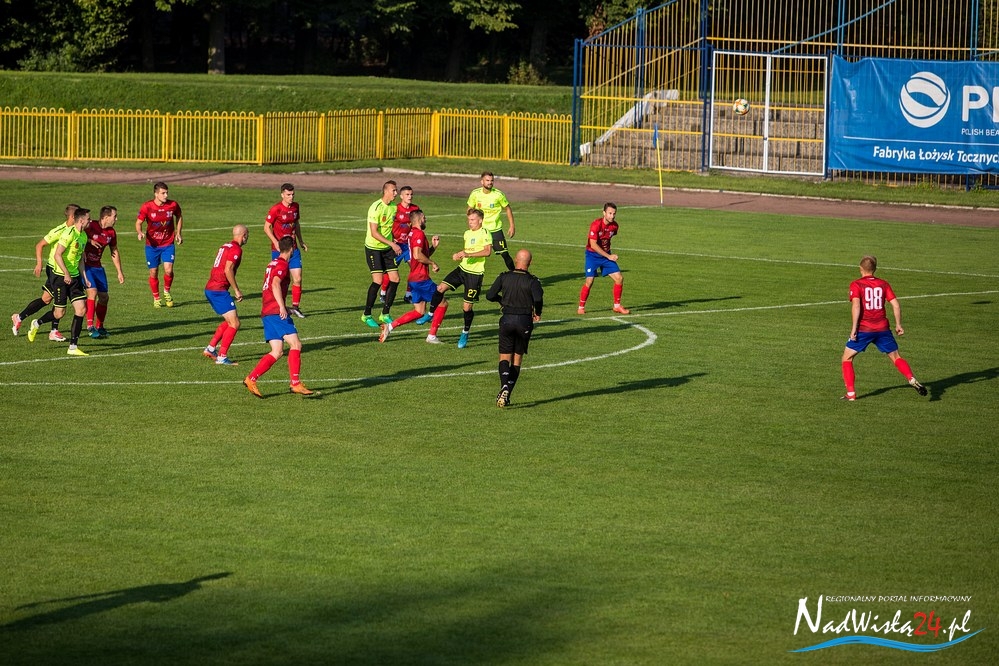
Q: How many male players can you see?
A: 14